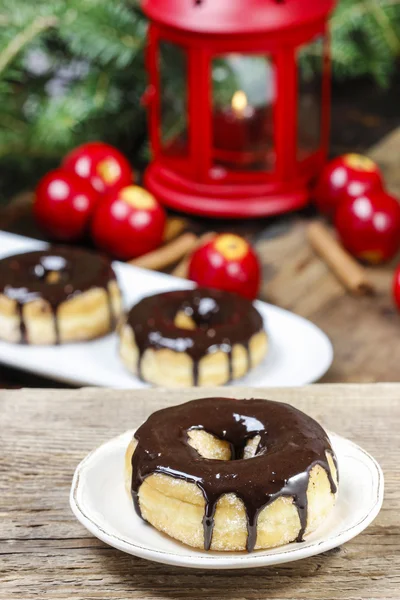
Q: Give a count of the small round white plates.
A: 1